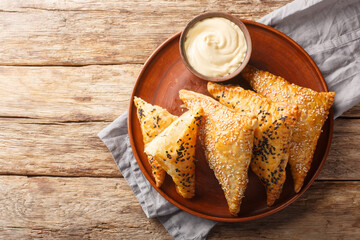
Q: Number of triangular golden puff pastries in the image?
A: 5